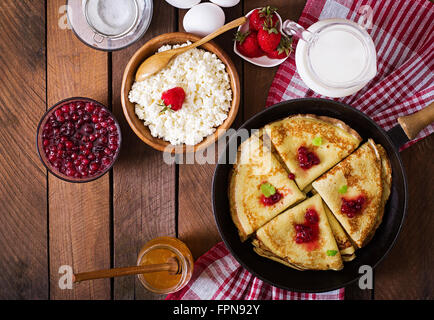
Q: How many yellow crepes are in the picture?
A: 4